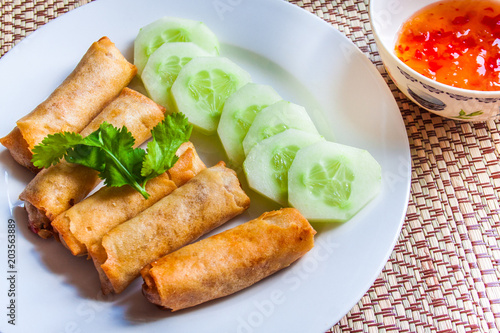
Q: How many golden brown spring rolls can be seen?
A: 5